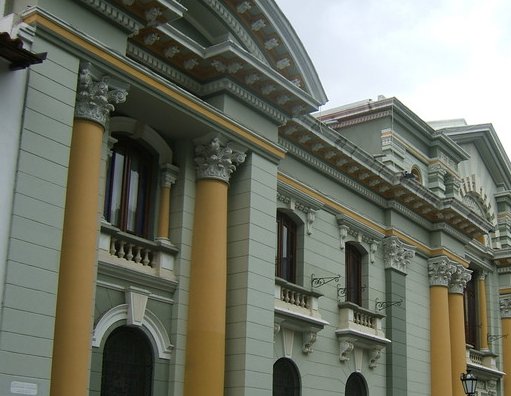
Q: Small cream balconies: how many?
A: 4